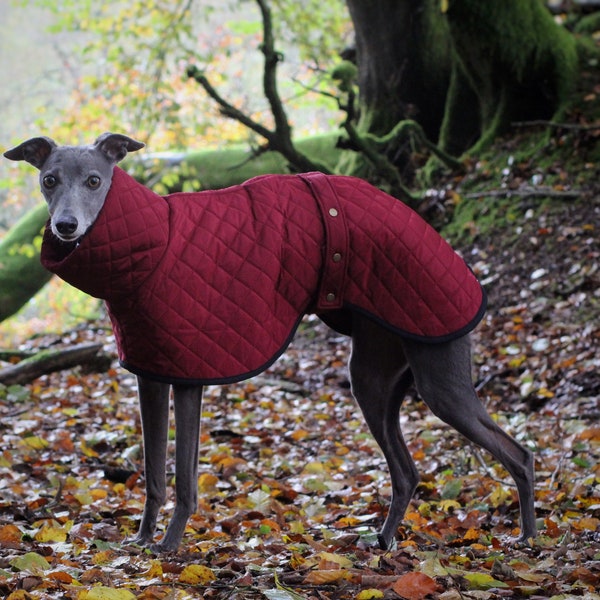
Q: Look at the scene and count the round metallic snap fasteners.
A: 3